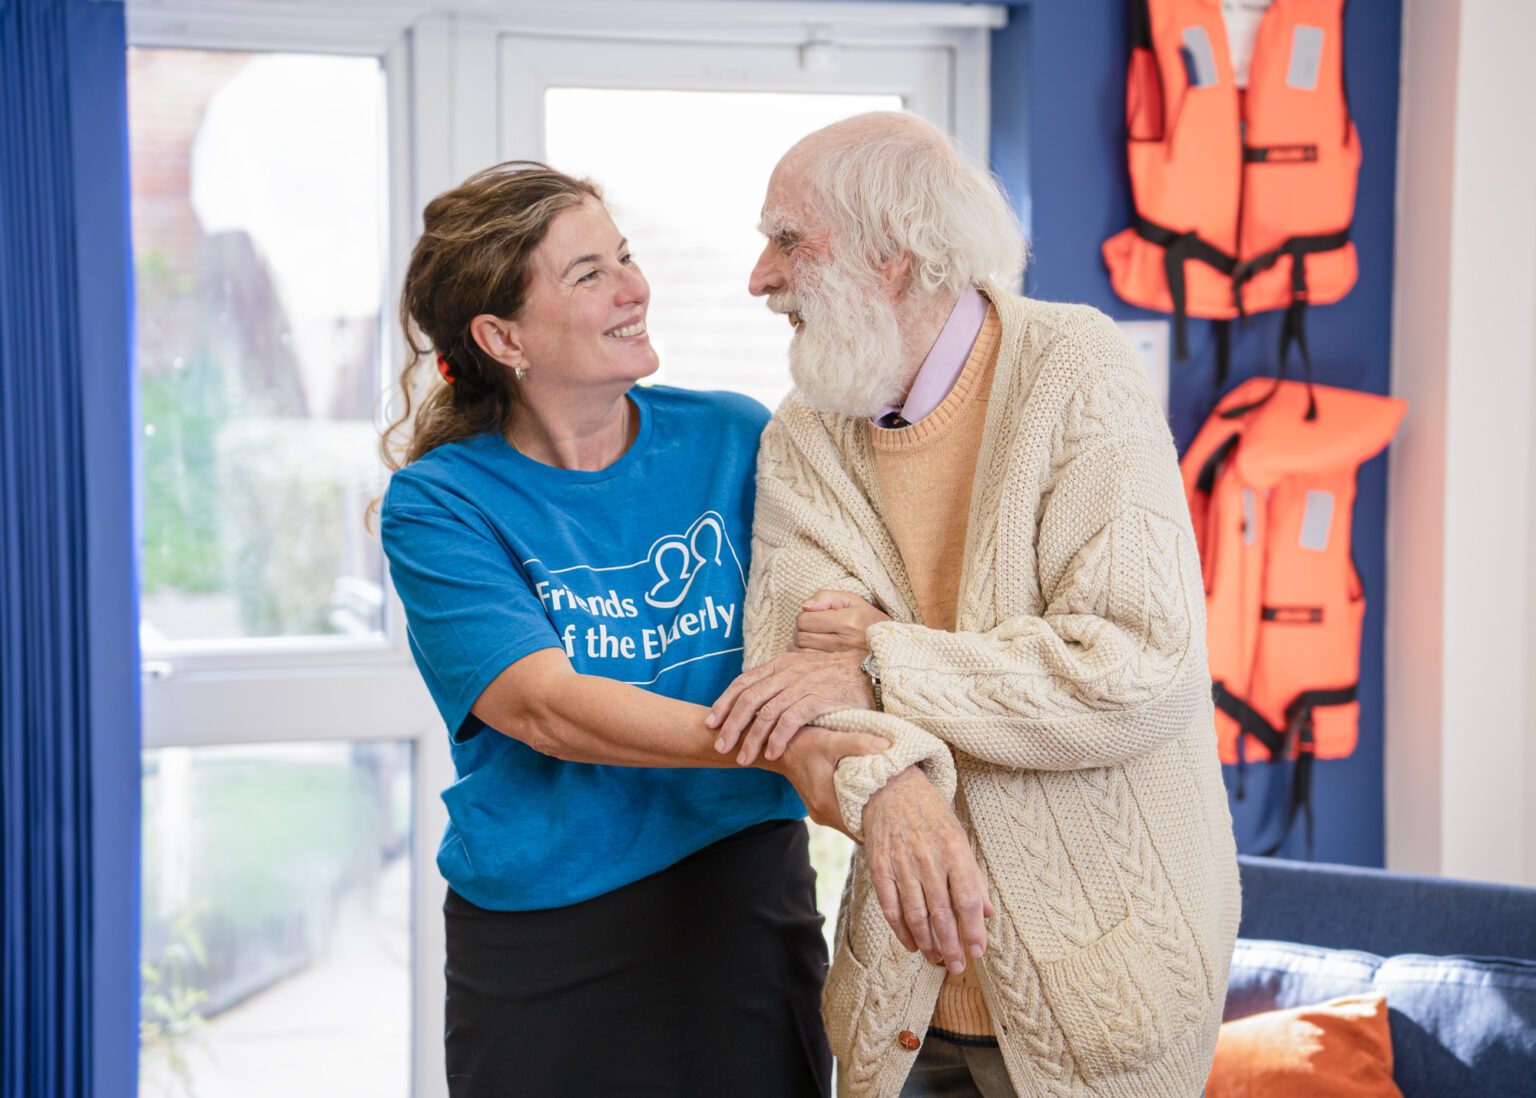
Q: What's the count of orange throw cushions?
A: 1